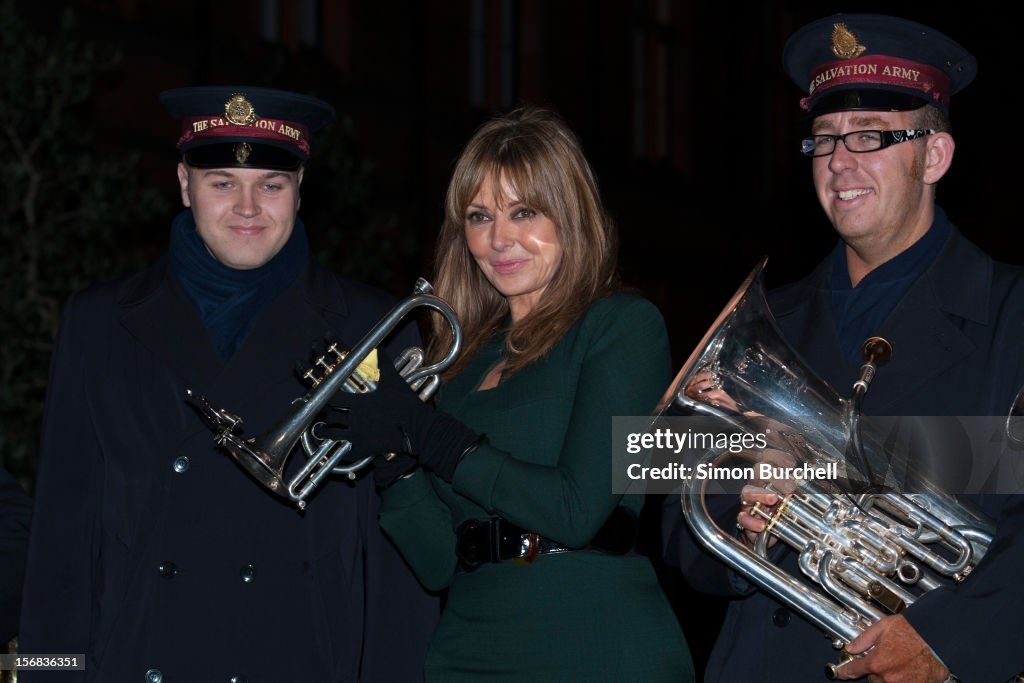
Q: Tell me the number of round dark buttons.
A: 6